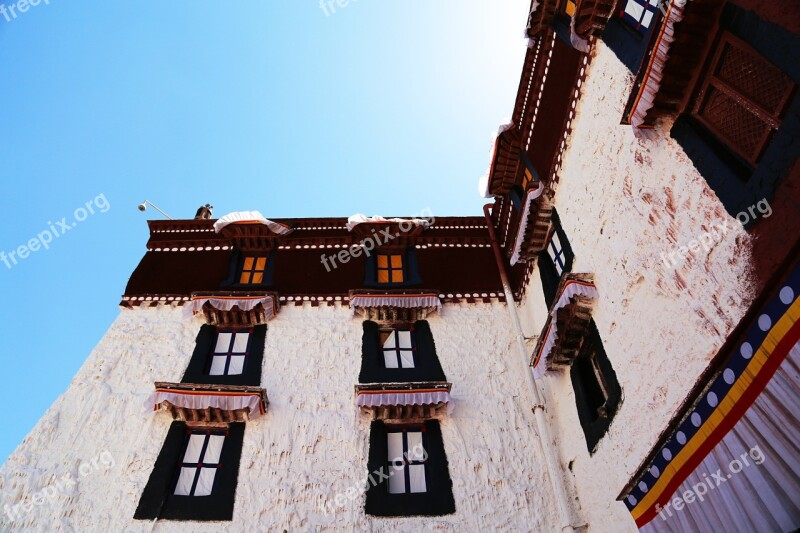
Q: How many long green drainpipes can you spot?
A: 0